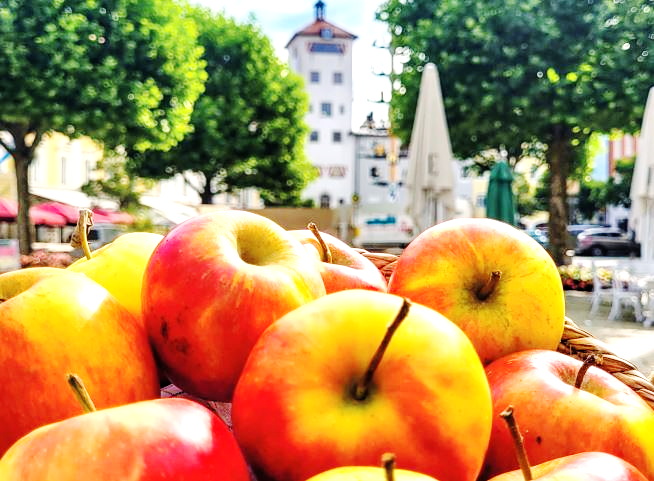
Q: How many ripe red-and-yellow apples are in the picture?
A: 10